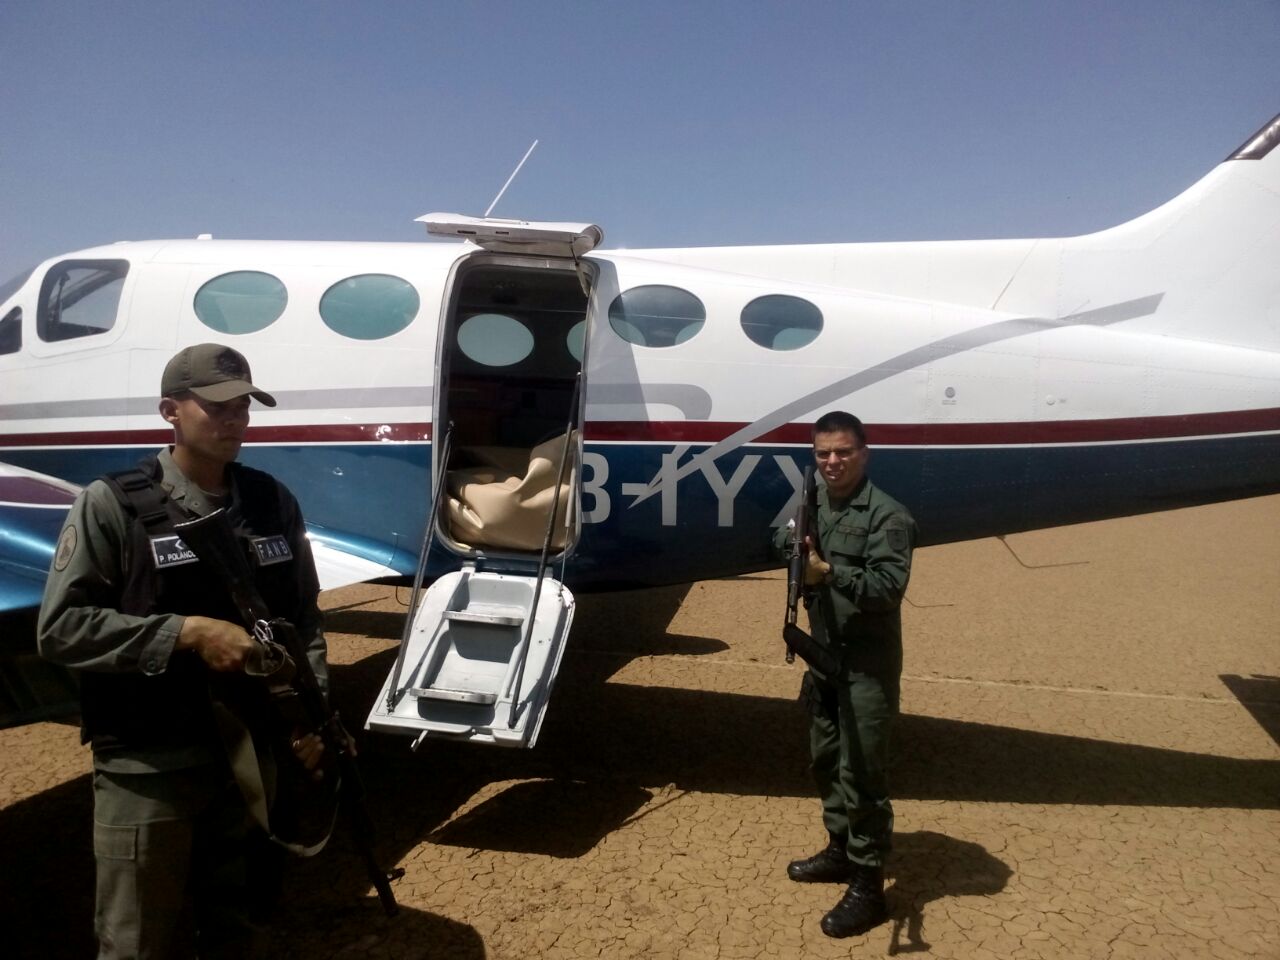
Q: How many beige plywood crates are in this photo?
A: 0